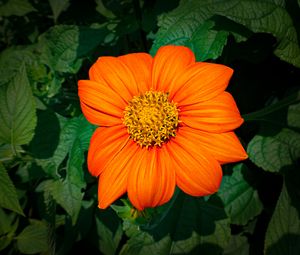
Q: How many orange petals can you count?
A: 11